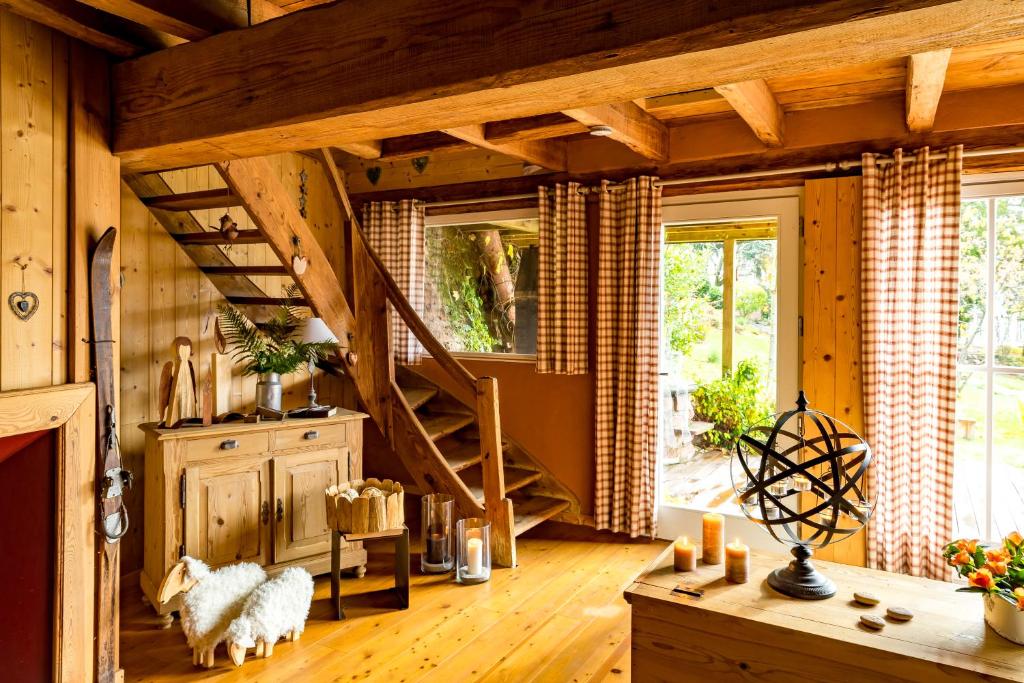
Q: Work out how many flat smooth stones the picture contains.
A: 3